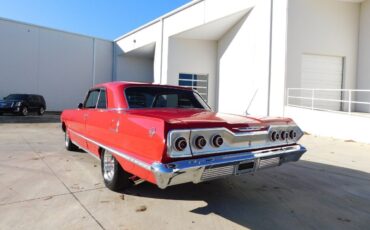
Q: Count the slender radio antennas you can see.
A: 1